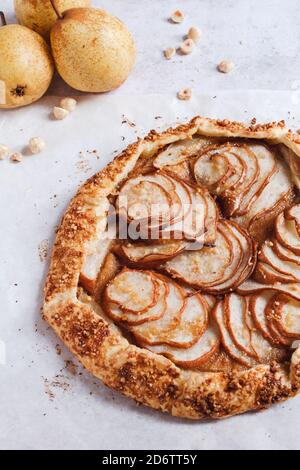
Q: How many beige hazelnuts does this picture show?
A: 11